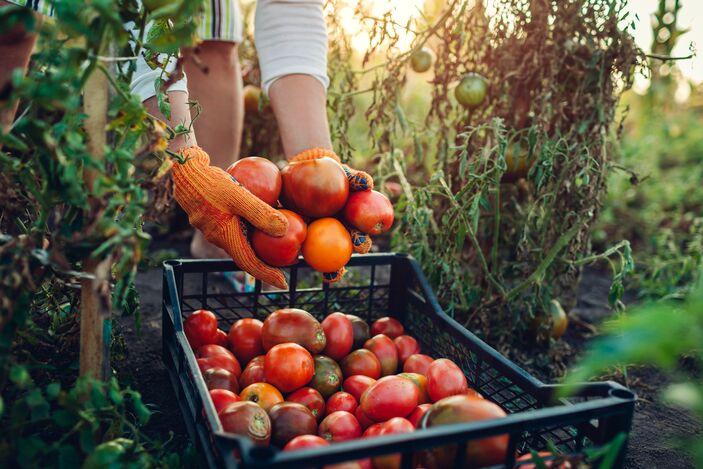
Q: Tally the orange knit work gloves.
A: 2